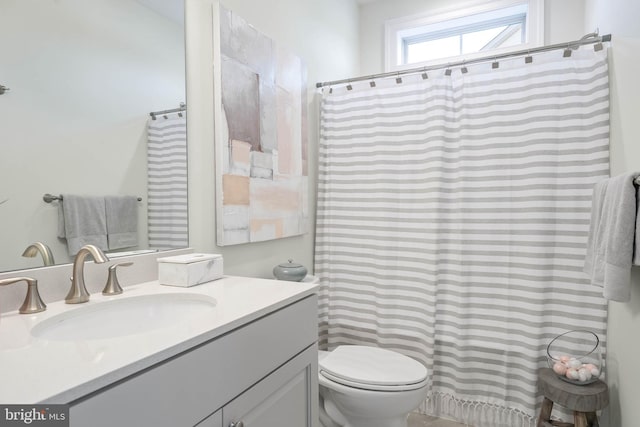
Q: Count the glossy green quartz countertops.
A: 0